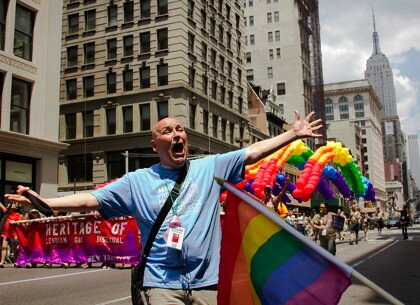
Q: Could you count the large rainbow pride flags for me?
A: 1